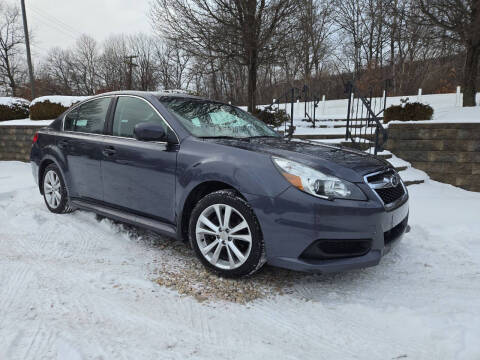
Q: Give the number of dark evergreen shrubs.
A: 4